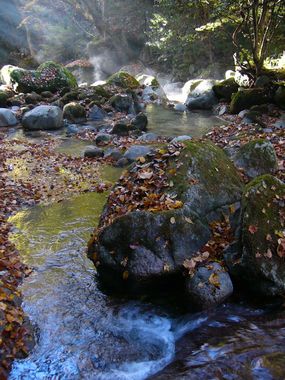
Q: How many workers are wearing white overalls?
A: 0